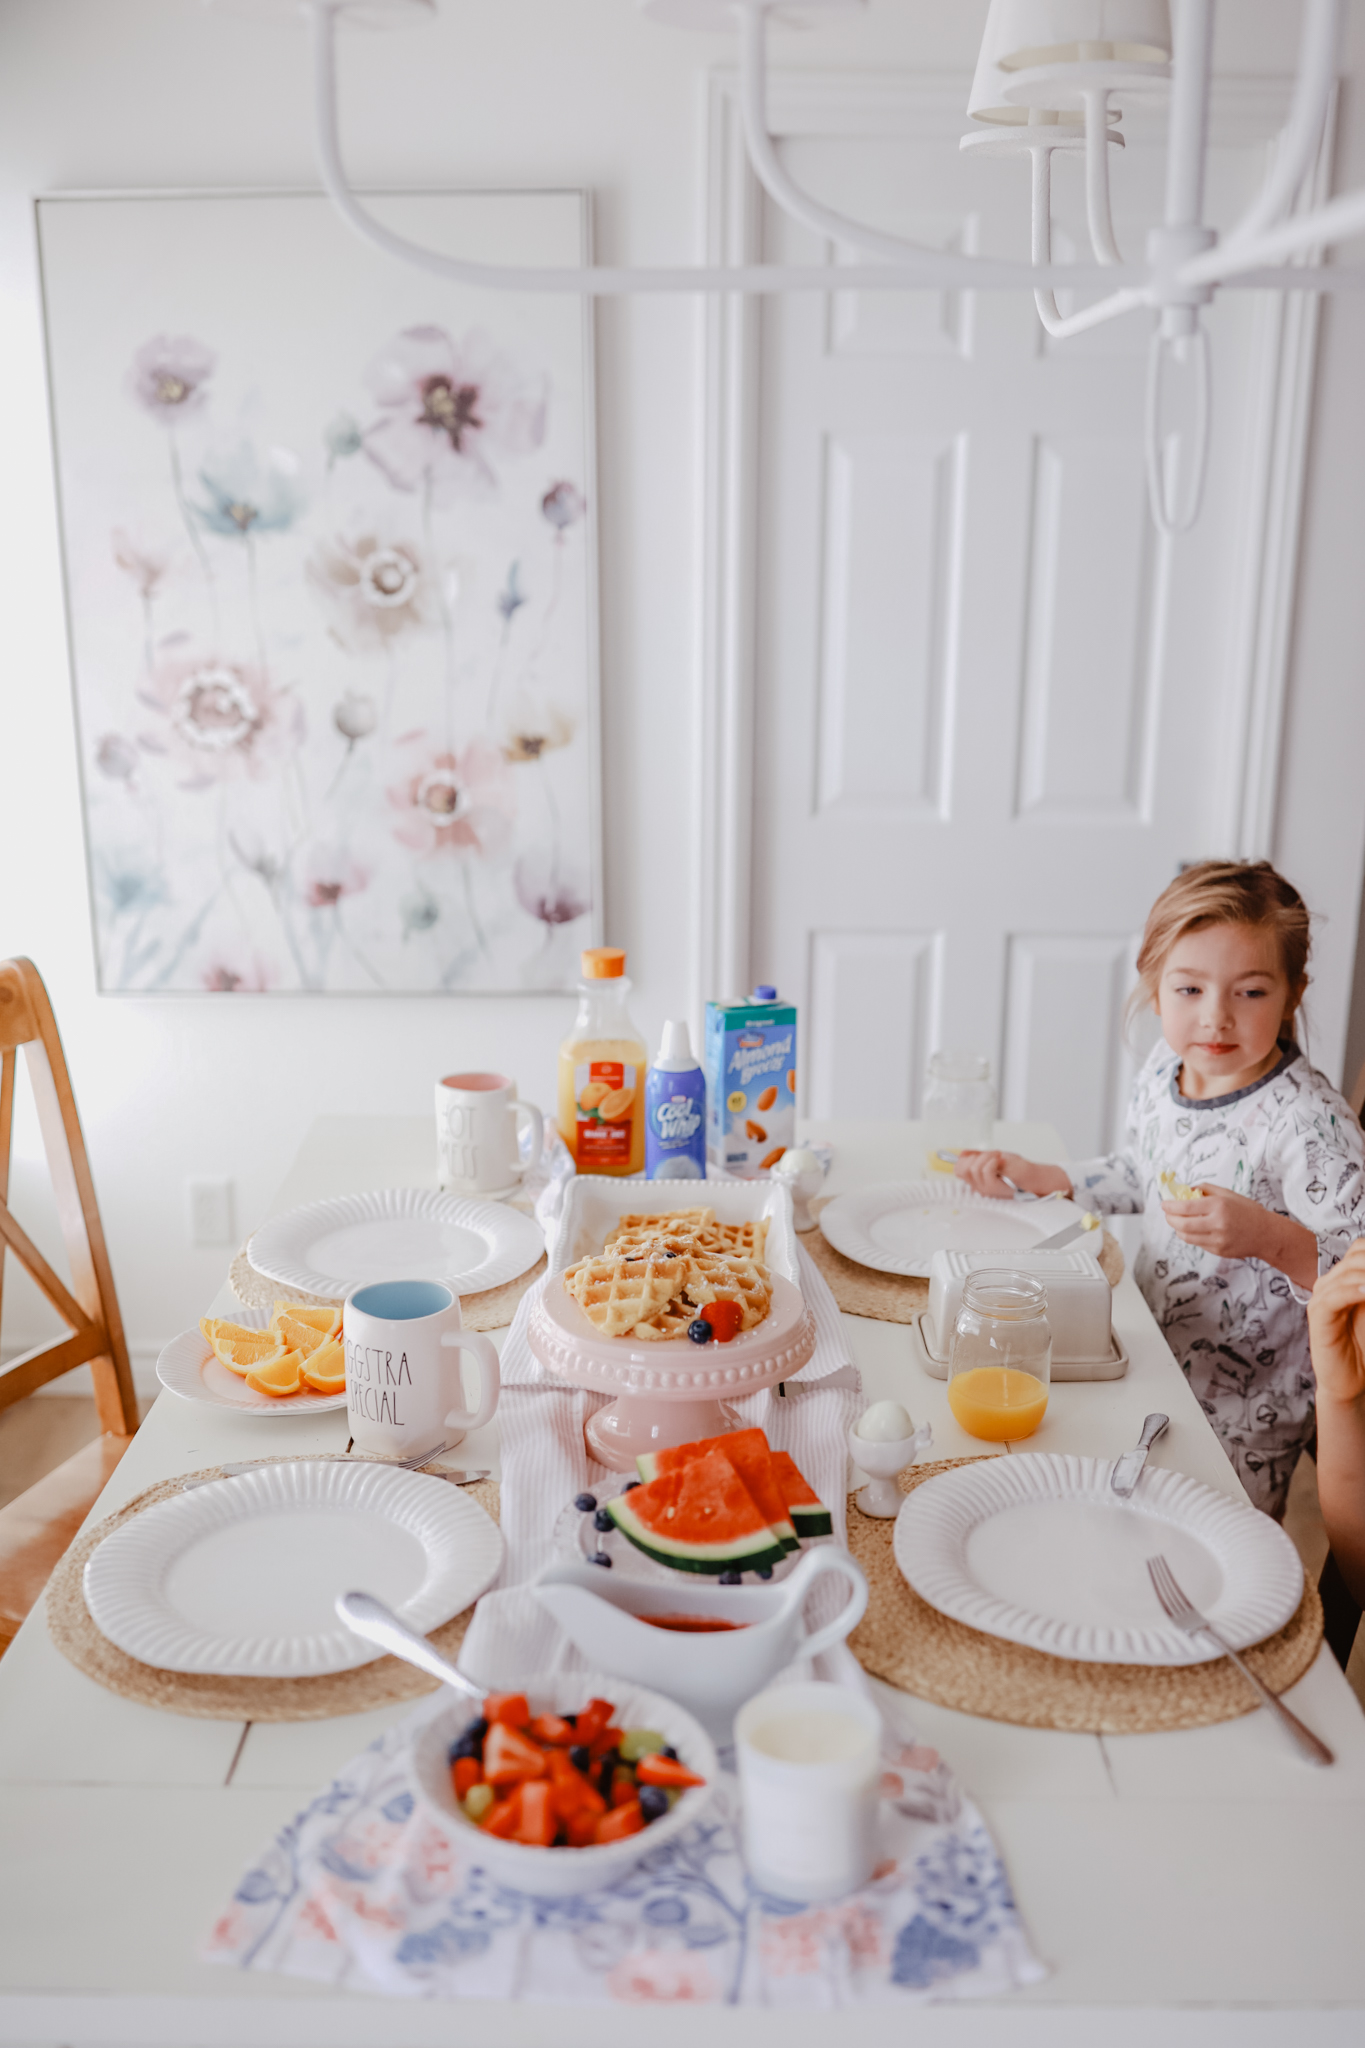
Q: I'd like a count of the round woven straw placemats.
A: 4